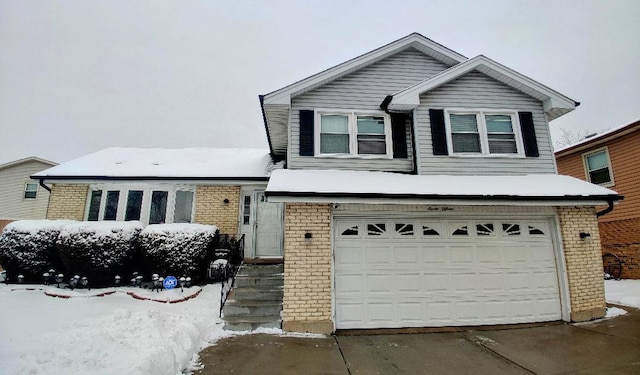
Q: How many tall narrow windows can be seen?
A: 5